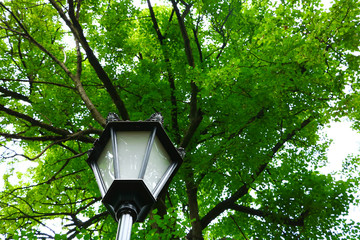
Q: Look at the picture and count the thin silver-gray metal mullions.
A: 4